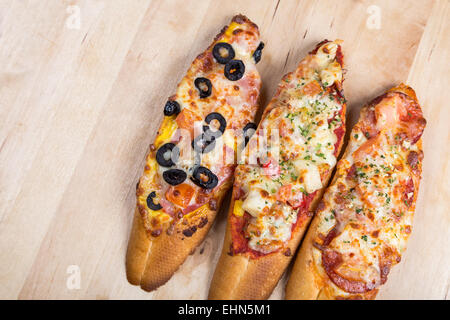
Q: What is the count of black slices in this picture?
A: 12